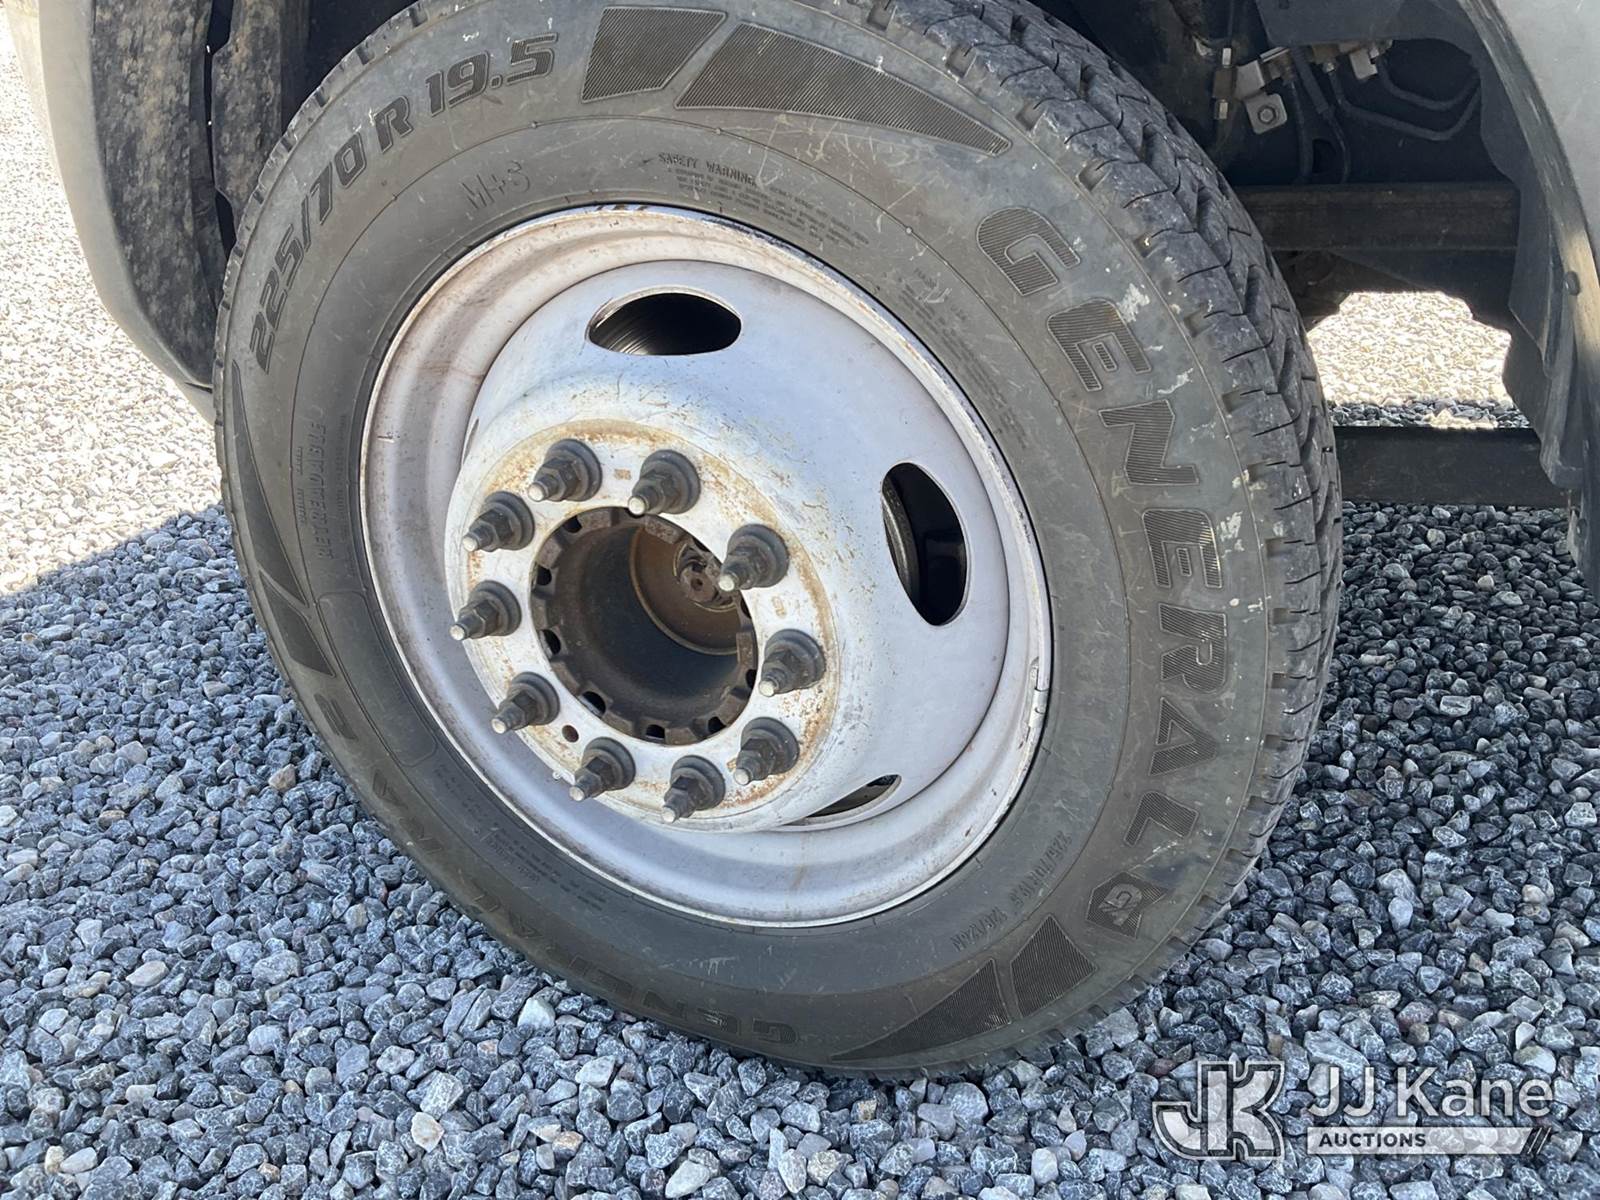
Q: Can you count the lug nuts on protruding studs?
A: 10